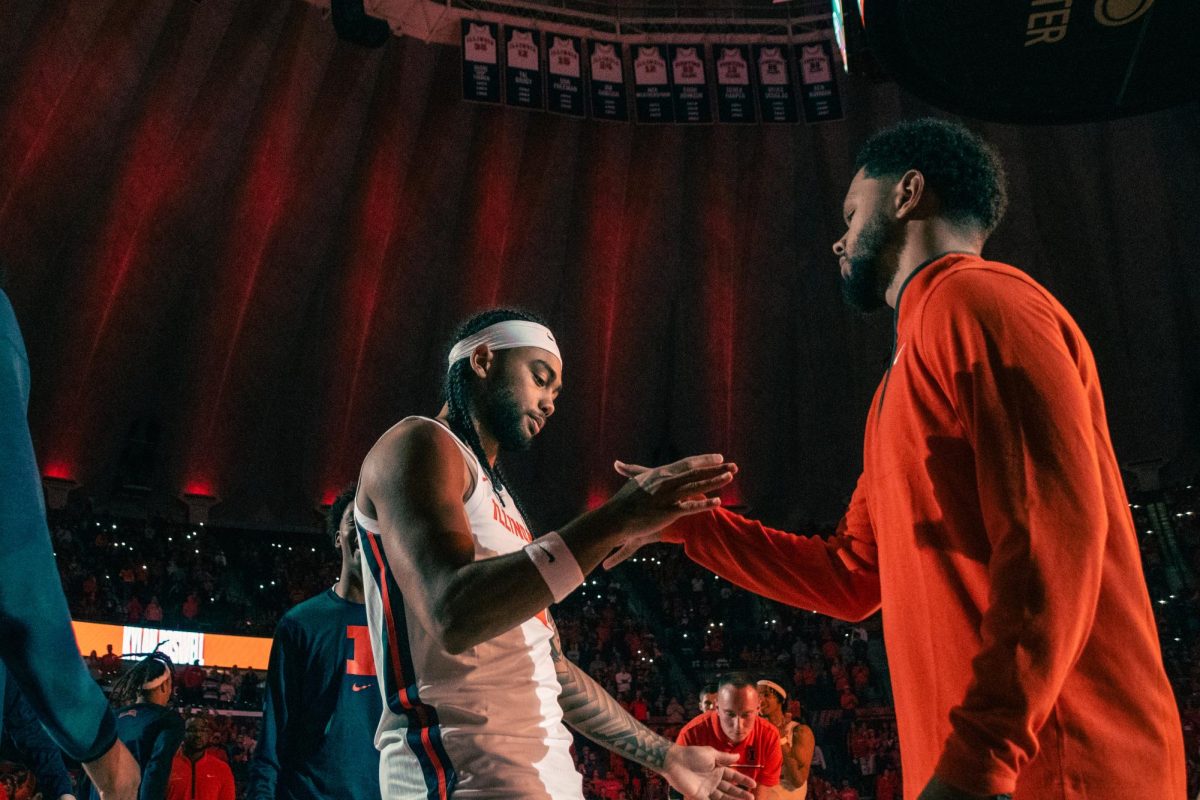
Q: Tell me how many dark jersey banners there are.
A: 9